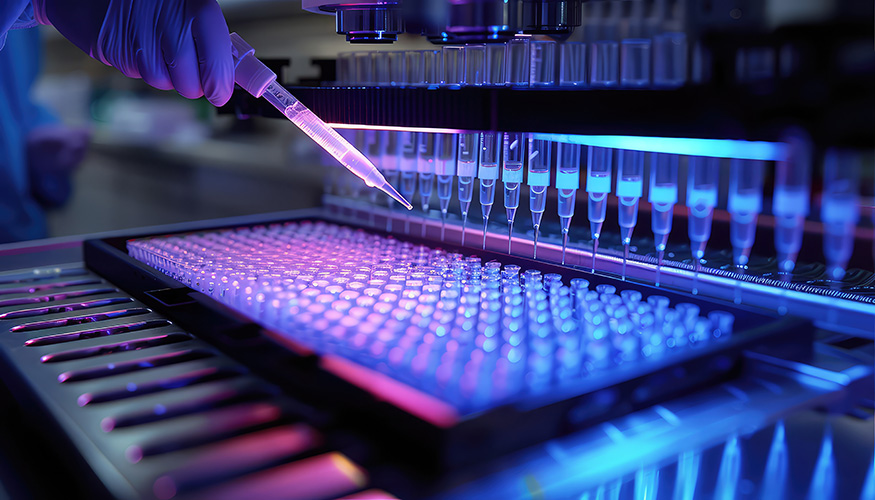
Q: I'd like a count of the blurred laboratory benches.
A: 1